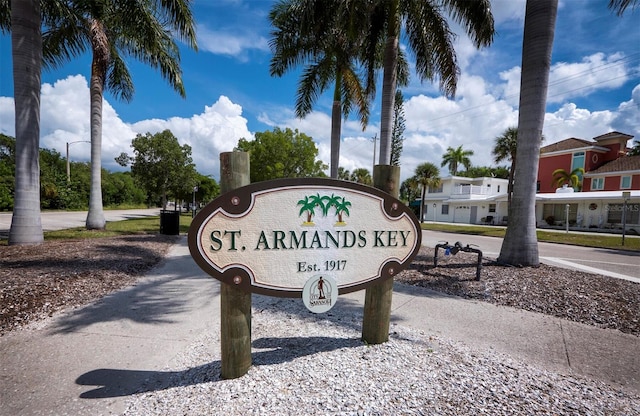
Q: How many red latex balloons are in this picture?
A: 0